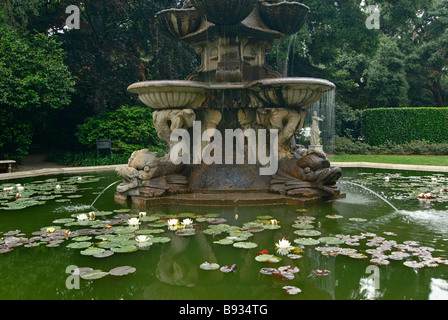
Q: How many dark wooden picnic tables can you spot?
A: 0